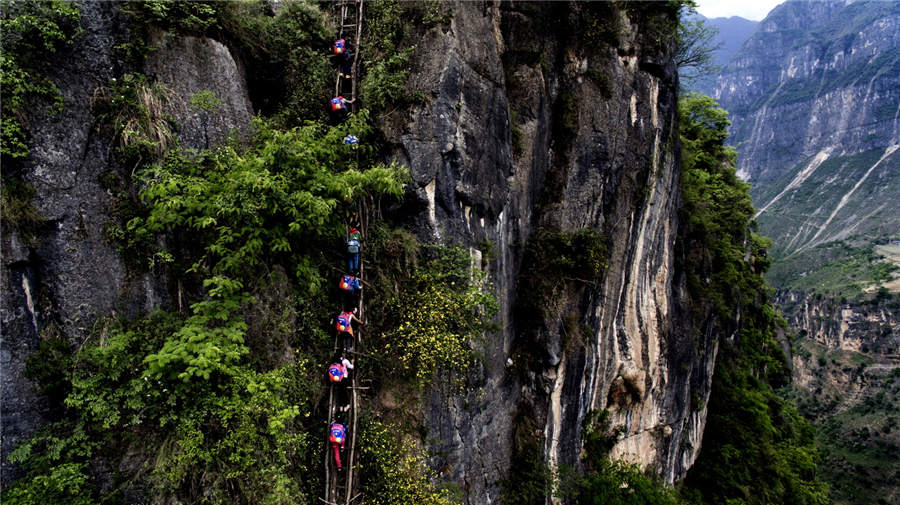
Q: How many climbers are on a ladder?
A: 8